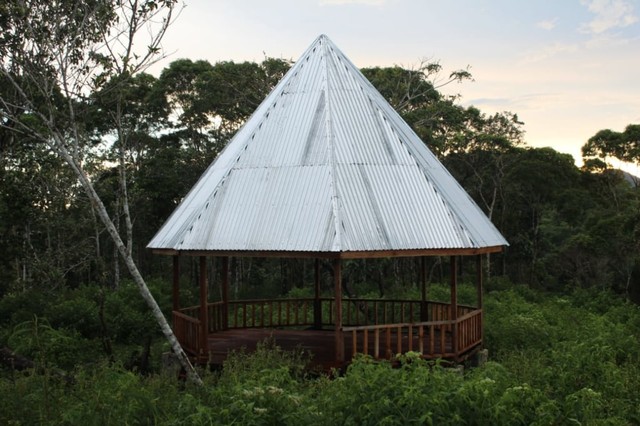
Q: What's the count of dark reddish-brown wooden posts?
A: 8